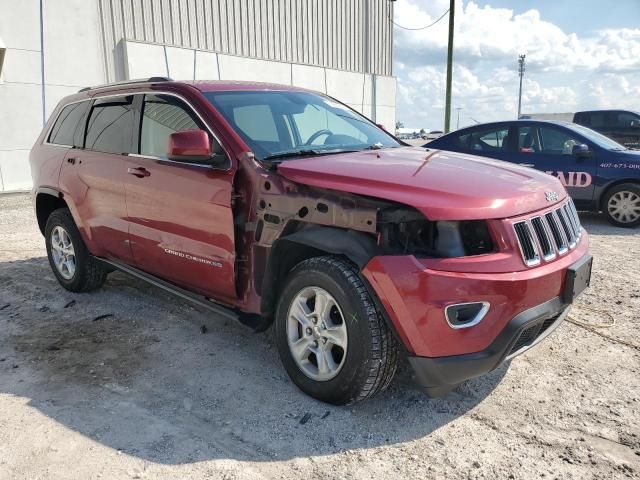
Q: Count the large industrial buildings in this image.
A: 1